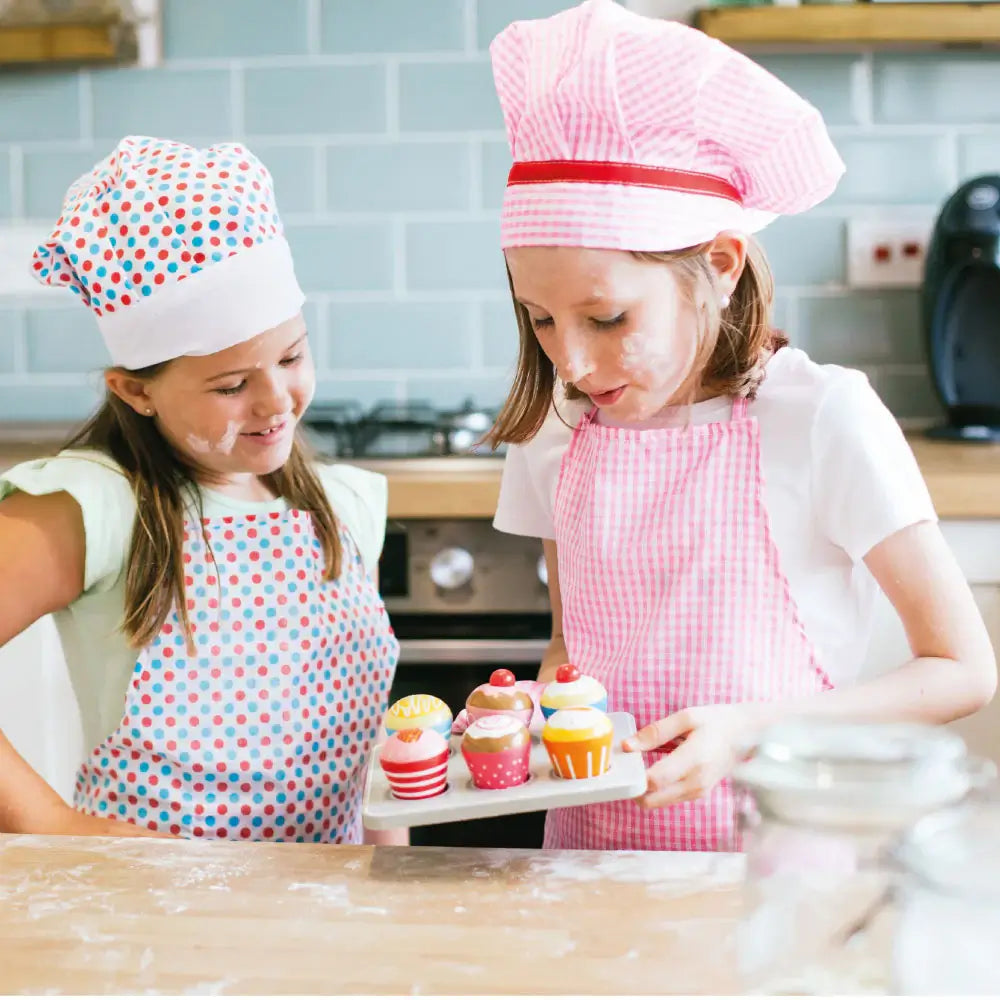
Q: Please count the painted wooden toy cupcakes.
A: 6